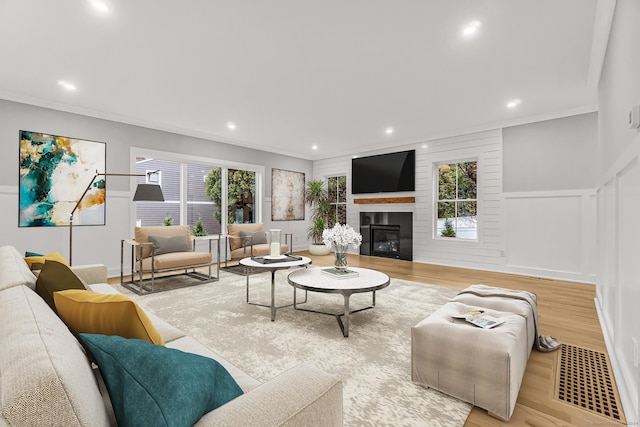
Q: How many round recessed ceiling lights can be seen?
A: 7